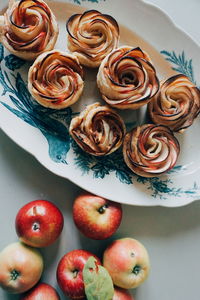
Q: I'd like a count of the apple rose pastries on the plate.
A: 7